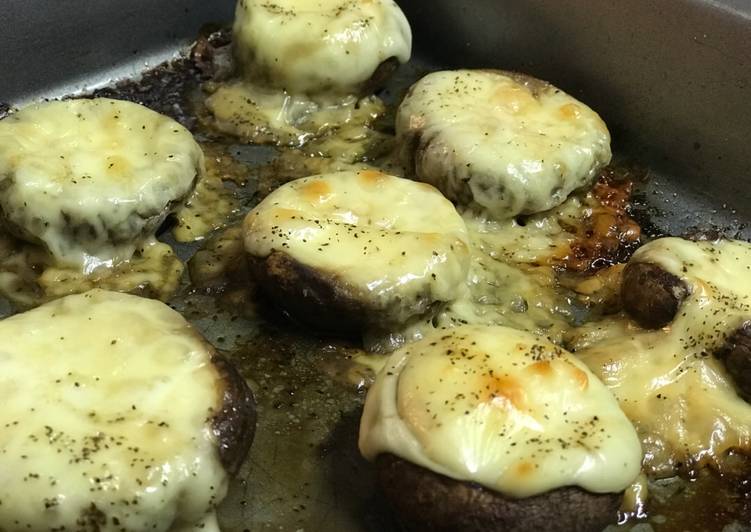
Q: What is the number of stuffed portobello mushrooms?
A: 7